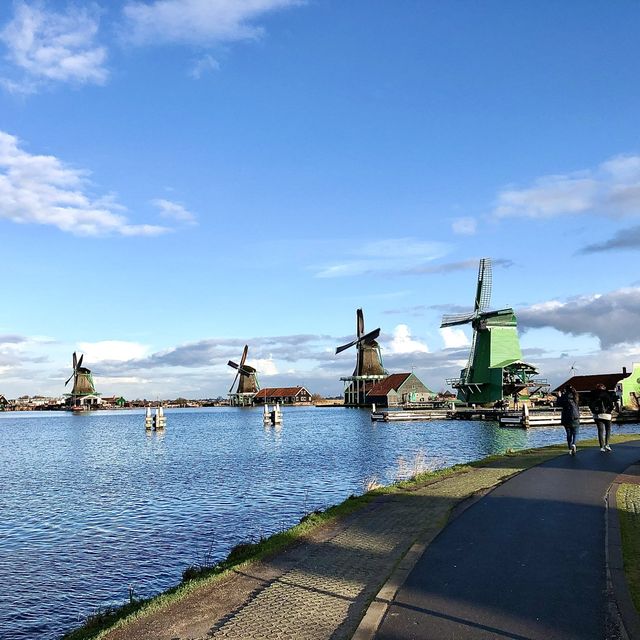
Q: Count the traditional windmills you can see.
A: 4